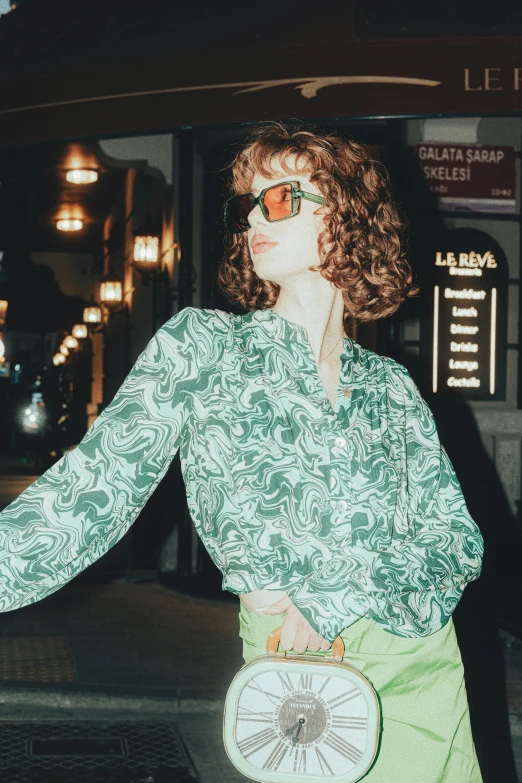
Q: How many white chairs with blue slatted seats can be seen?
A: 0